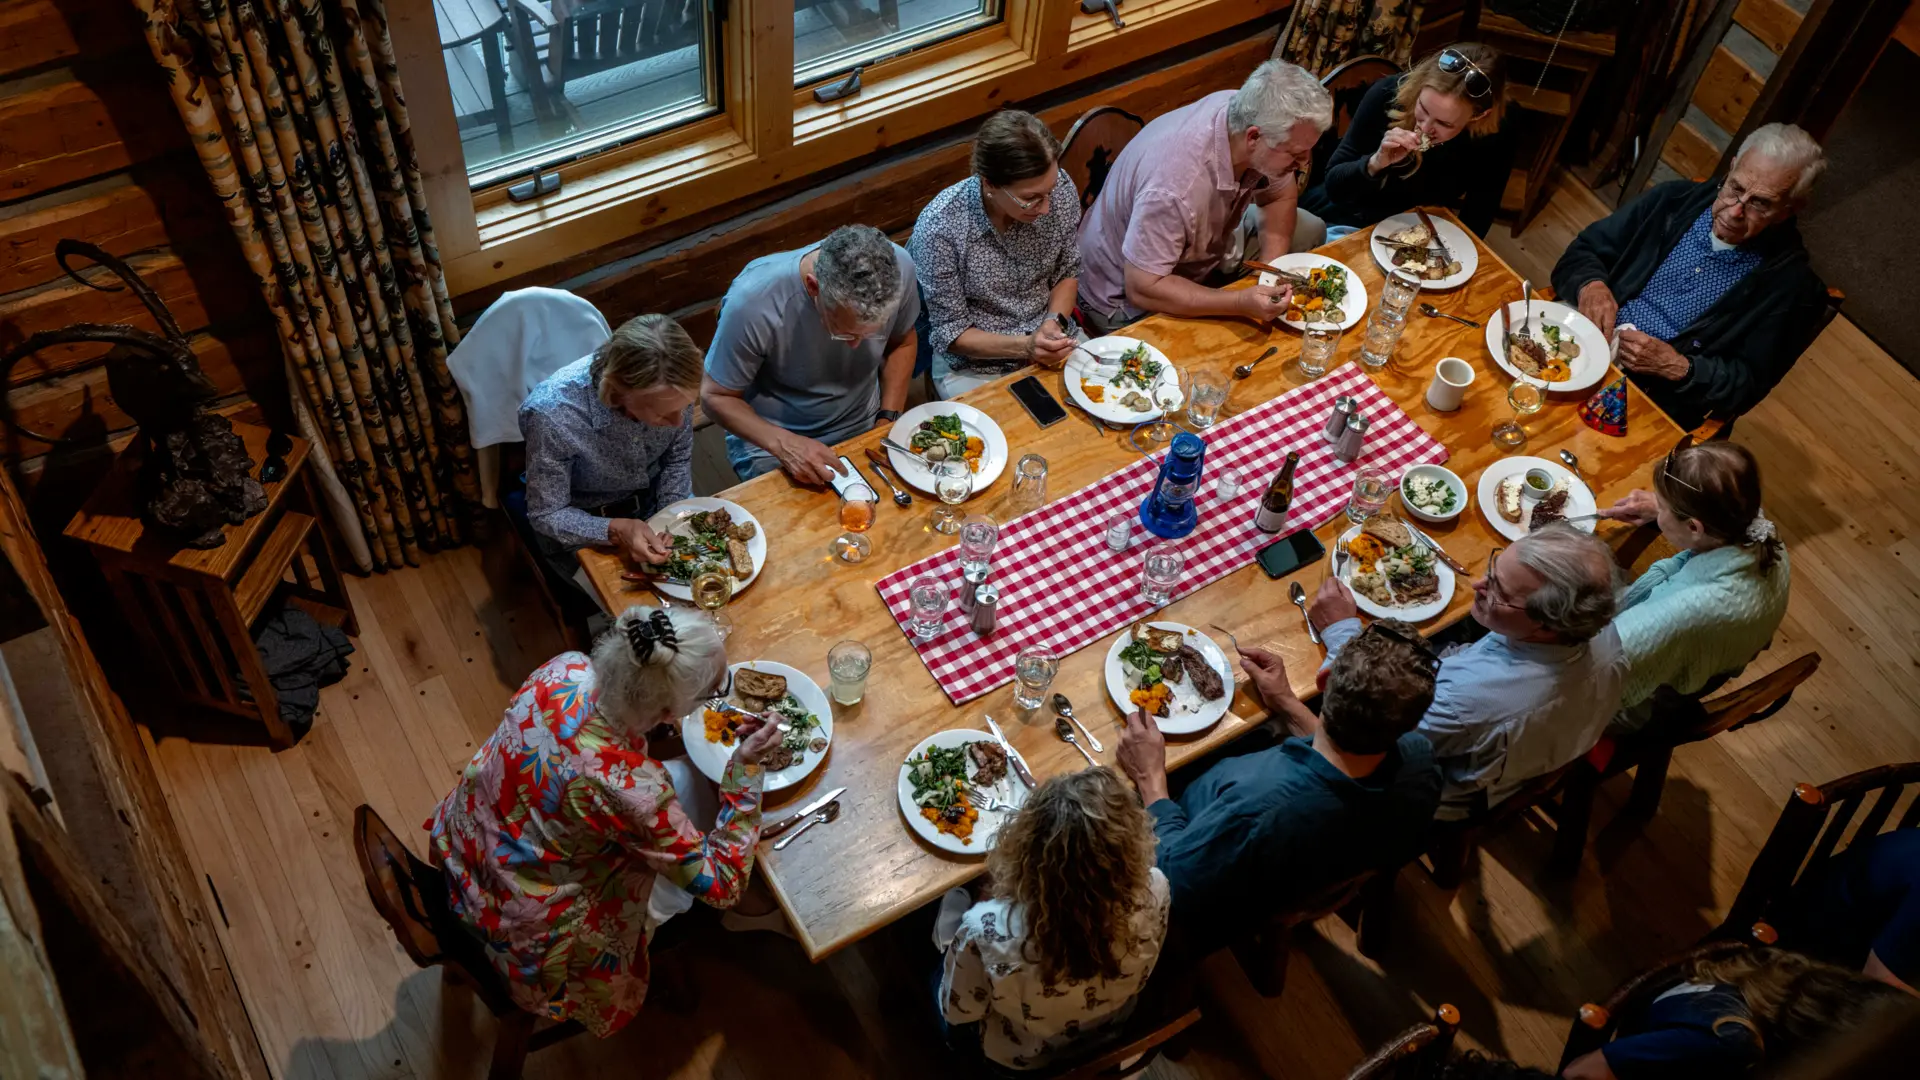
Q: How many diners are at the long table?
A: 11